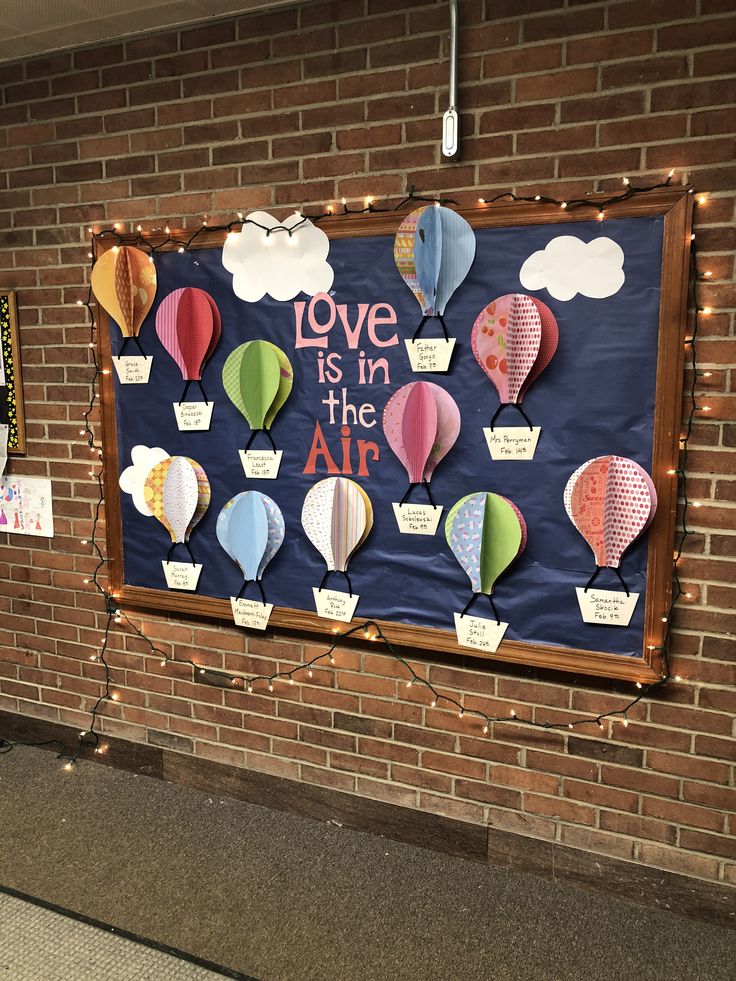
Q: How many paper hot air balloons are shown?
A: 11